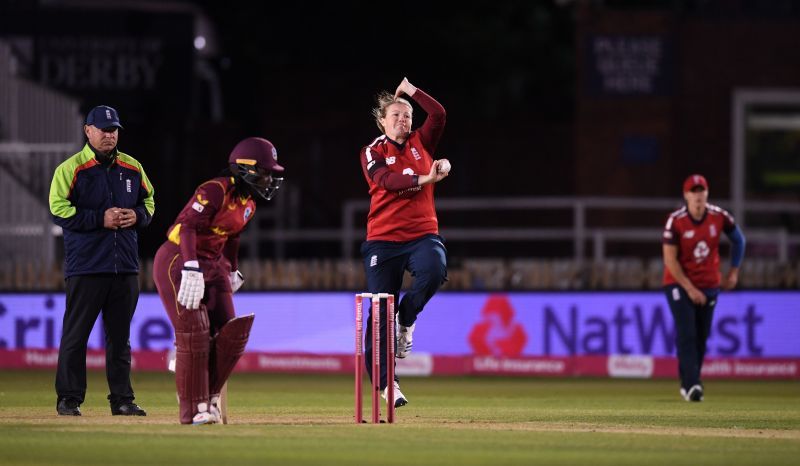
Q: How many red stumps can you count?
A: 3